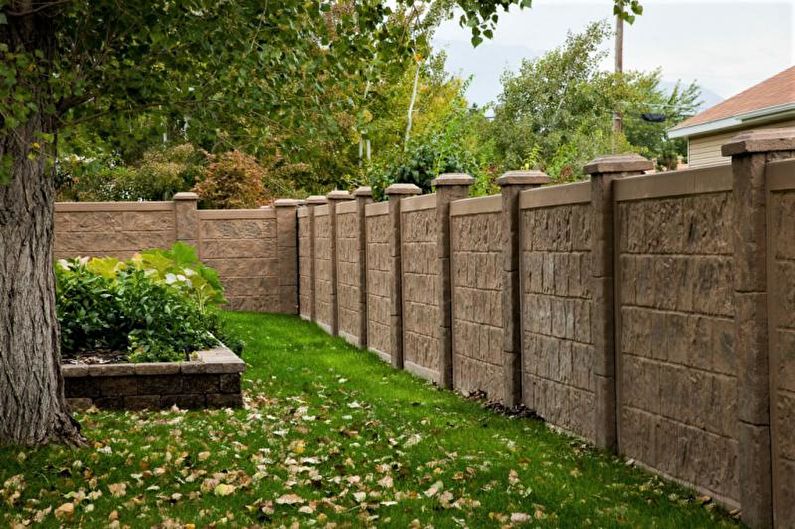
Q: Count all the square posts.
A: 10